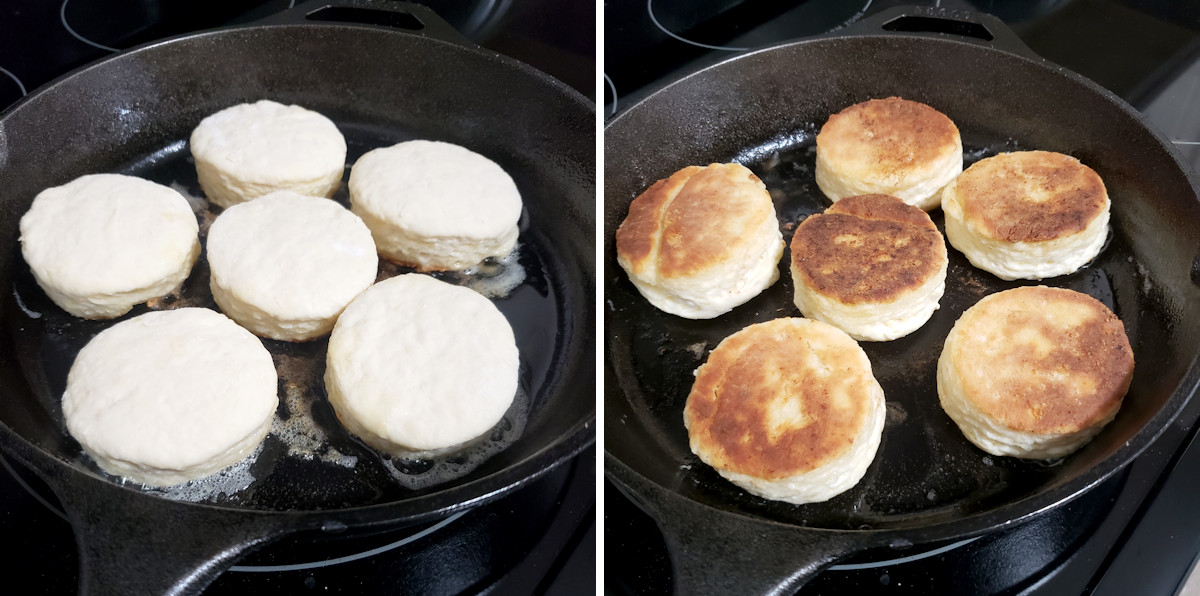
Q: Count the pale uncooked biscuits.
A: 6